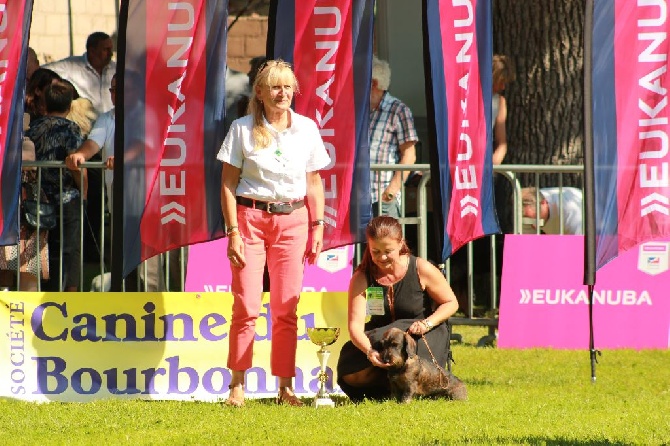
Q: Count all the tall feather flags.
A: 5